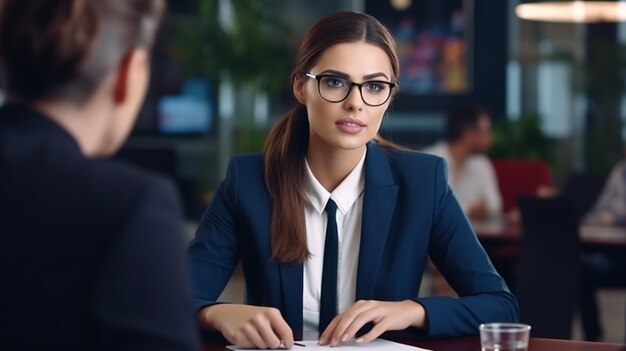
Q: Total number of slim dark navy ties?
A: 1